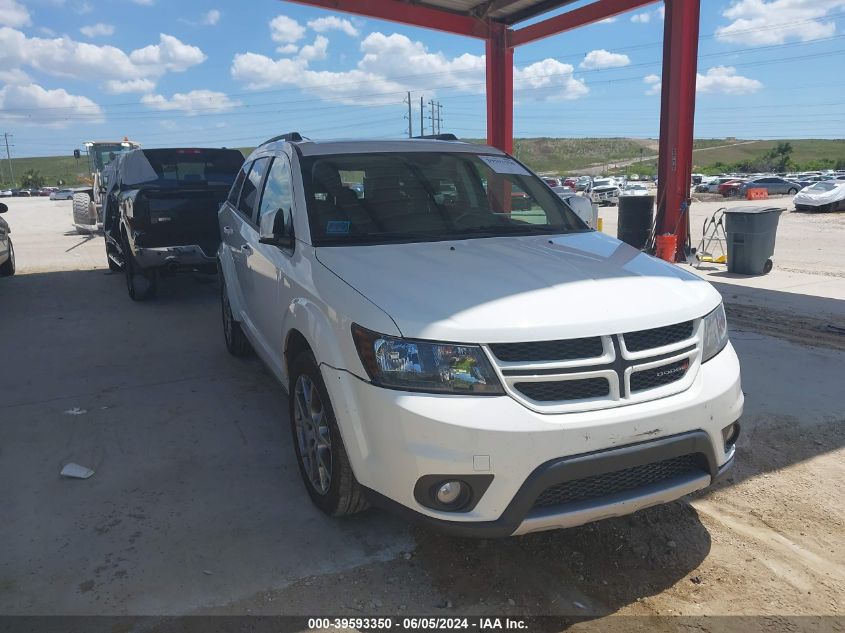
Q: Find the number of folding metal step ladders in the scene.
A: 1